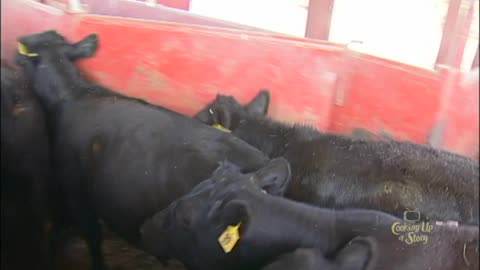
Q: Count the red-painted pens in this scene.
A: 1